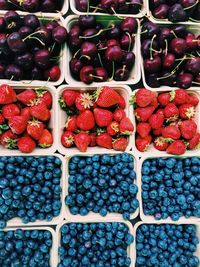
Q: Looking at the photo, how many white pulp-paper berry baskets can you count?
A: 15